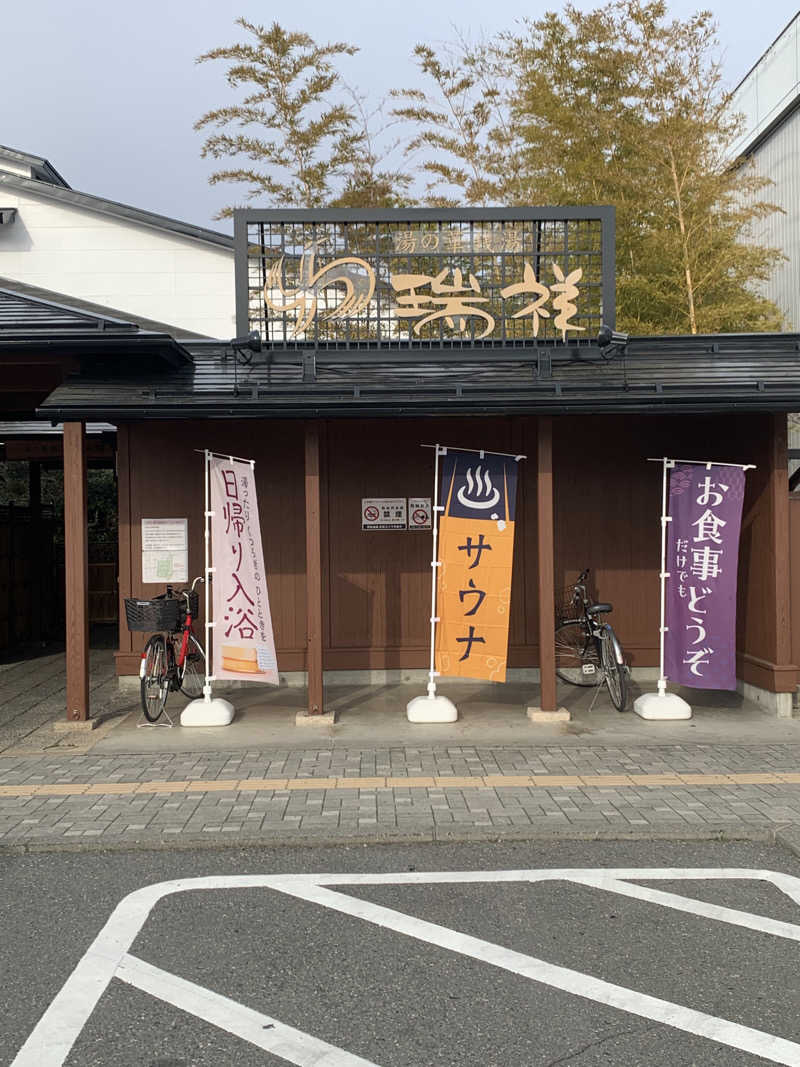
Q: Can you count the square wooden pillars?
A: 3